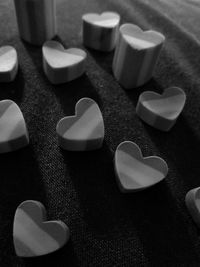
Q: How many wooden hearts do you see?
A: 11